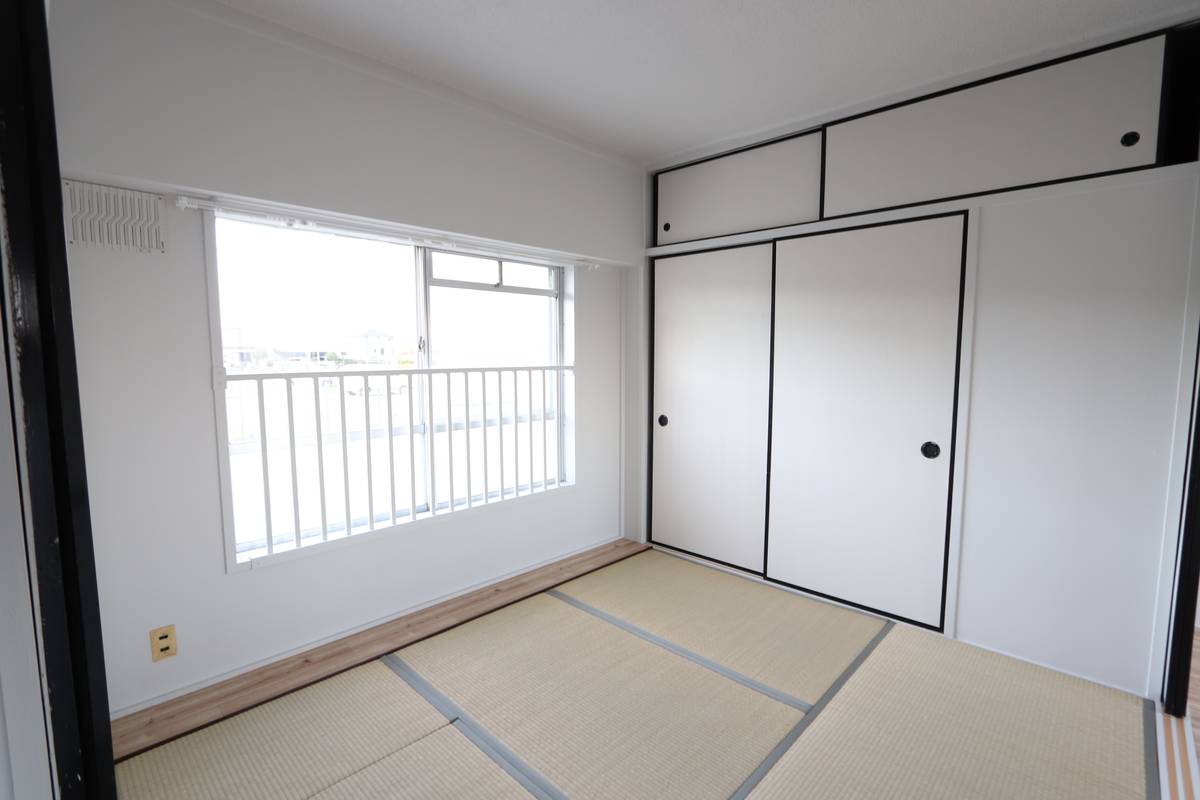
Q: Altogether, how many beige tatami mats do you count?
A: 5